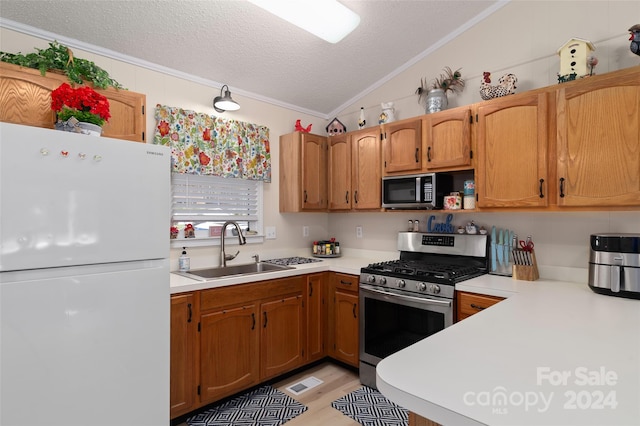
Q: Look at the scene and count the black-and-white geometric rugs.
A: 2